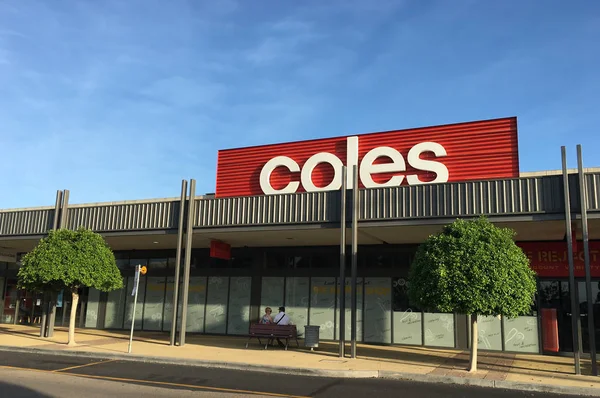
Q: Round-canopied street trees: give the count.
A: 2